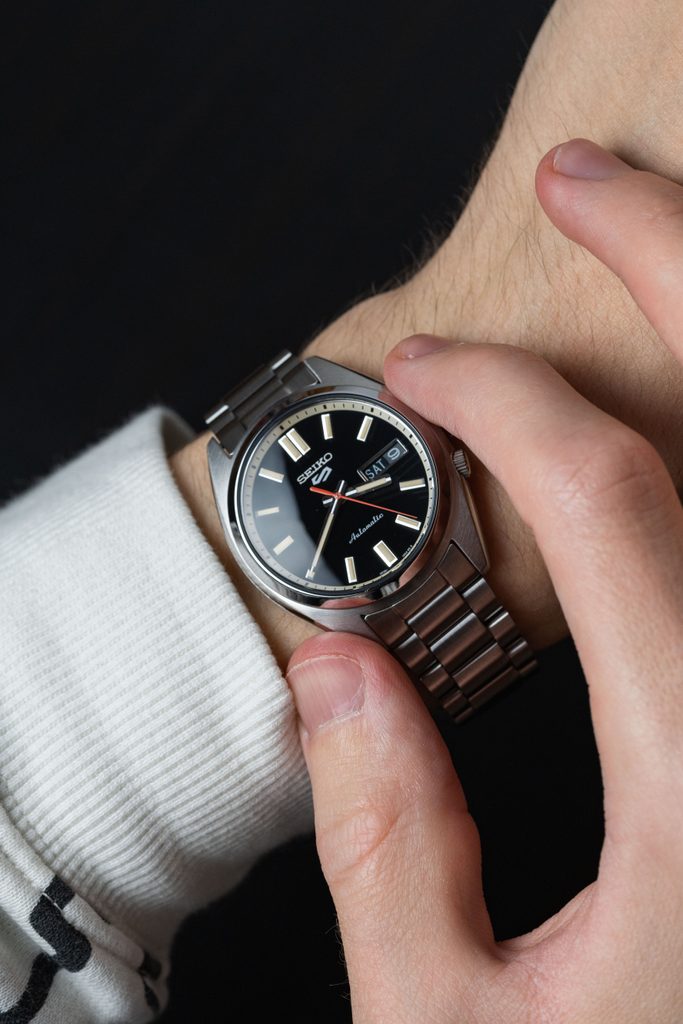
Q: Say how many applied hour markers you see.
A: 11